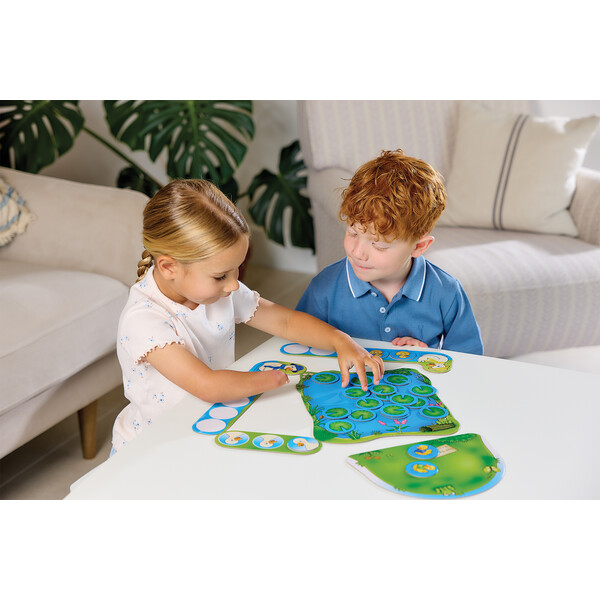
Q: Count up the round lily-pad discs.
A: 15